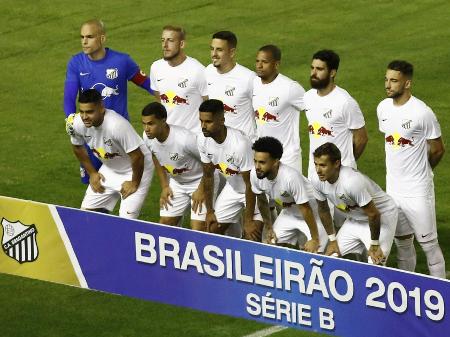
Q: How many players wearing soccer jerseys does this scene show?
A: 11